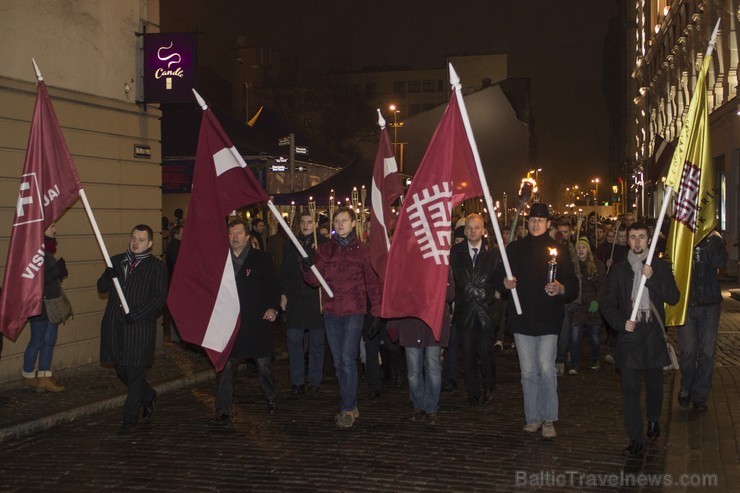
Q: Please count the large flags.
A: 5